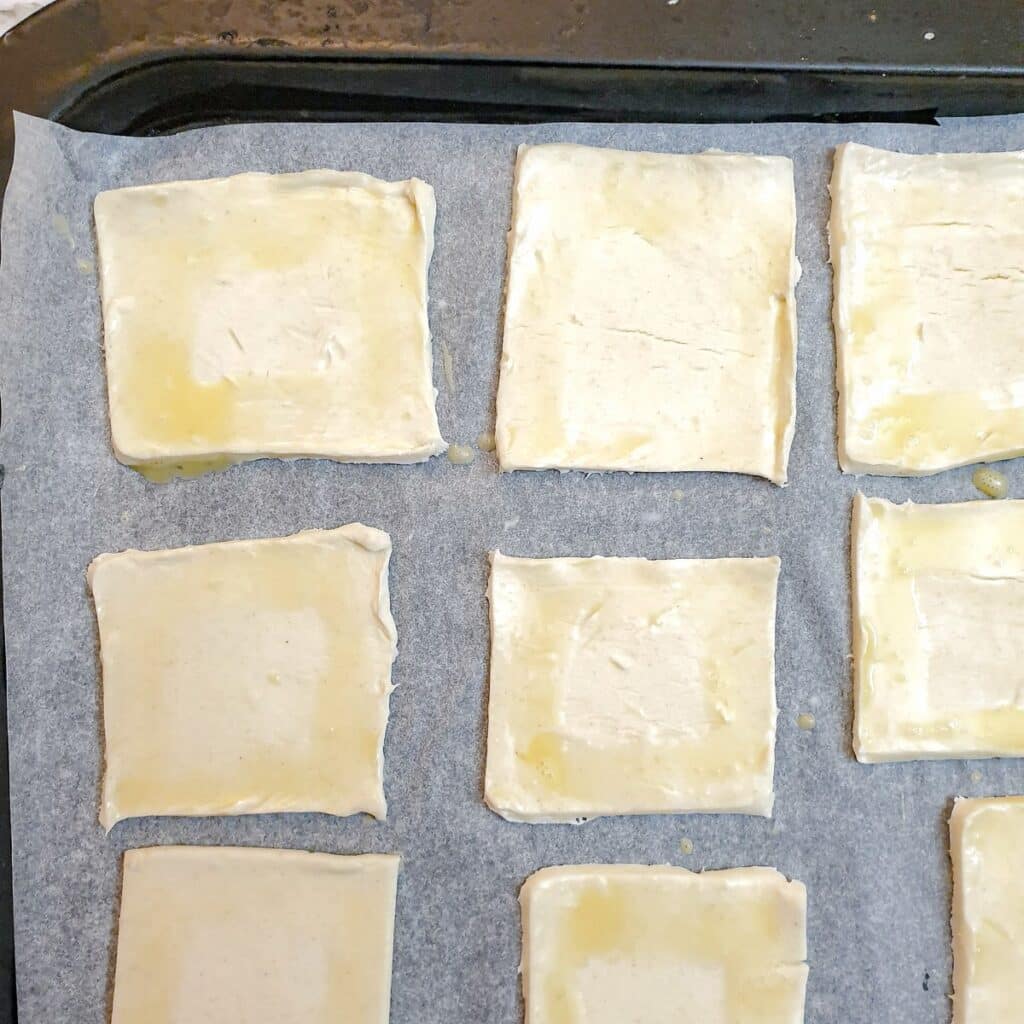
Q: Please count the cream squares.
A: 9